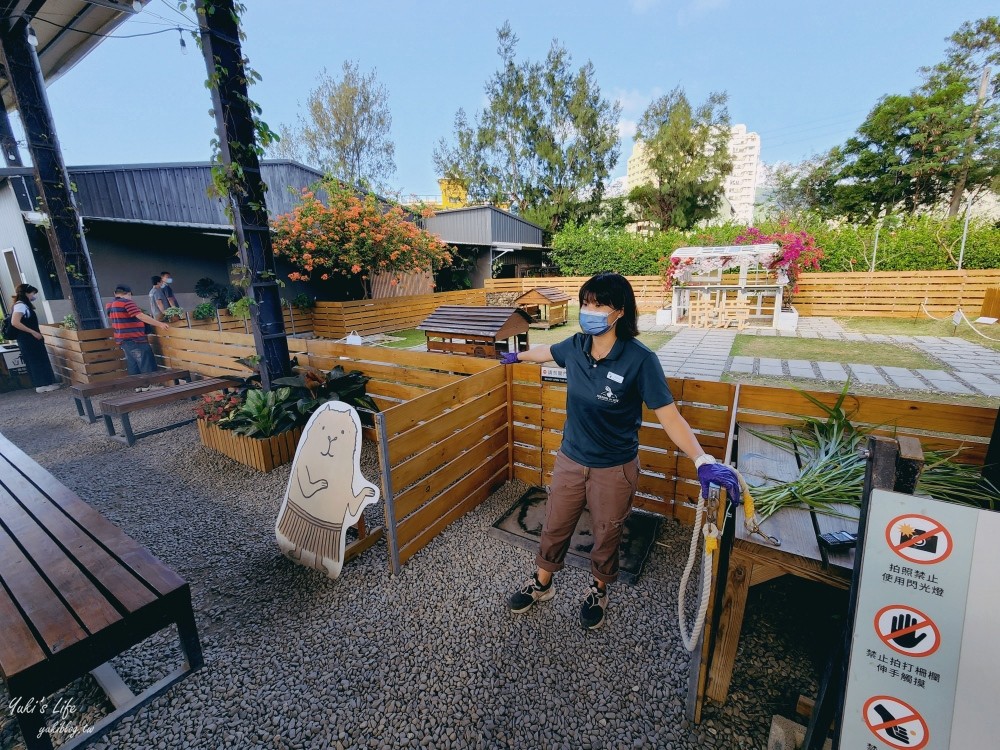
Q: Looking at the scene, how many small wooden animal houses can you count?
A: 2